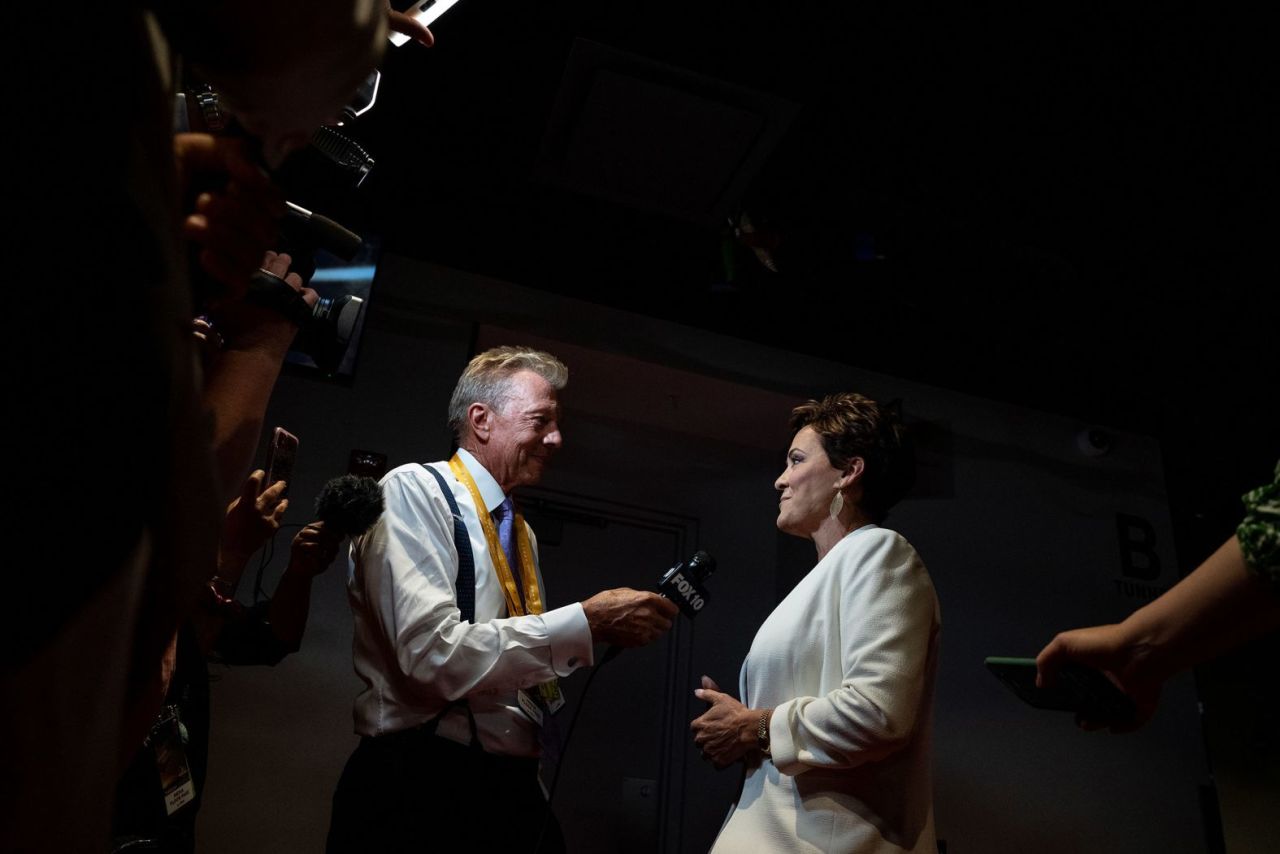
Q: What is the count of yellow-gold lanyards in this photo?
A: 1